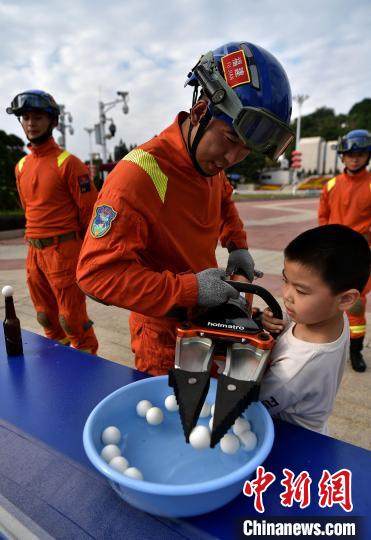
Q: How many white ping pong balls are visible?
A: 15